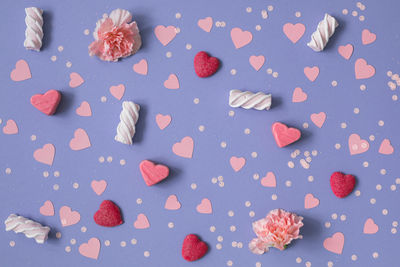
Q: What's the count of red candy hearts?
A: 4